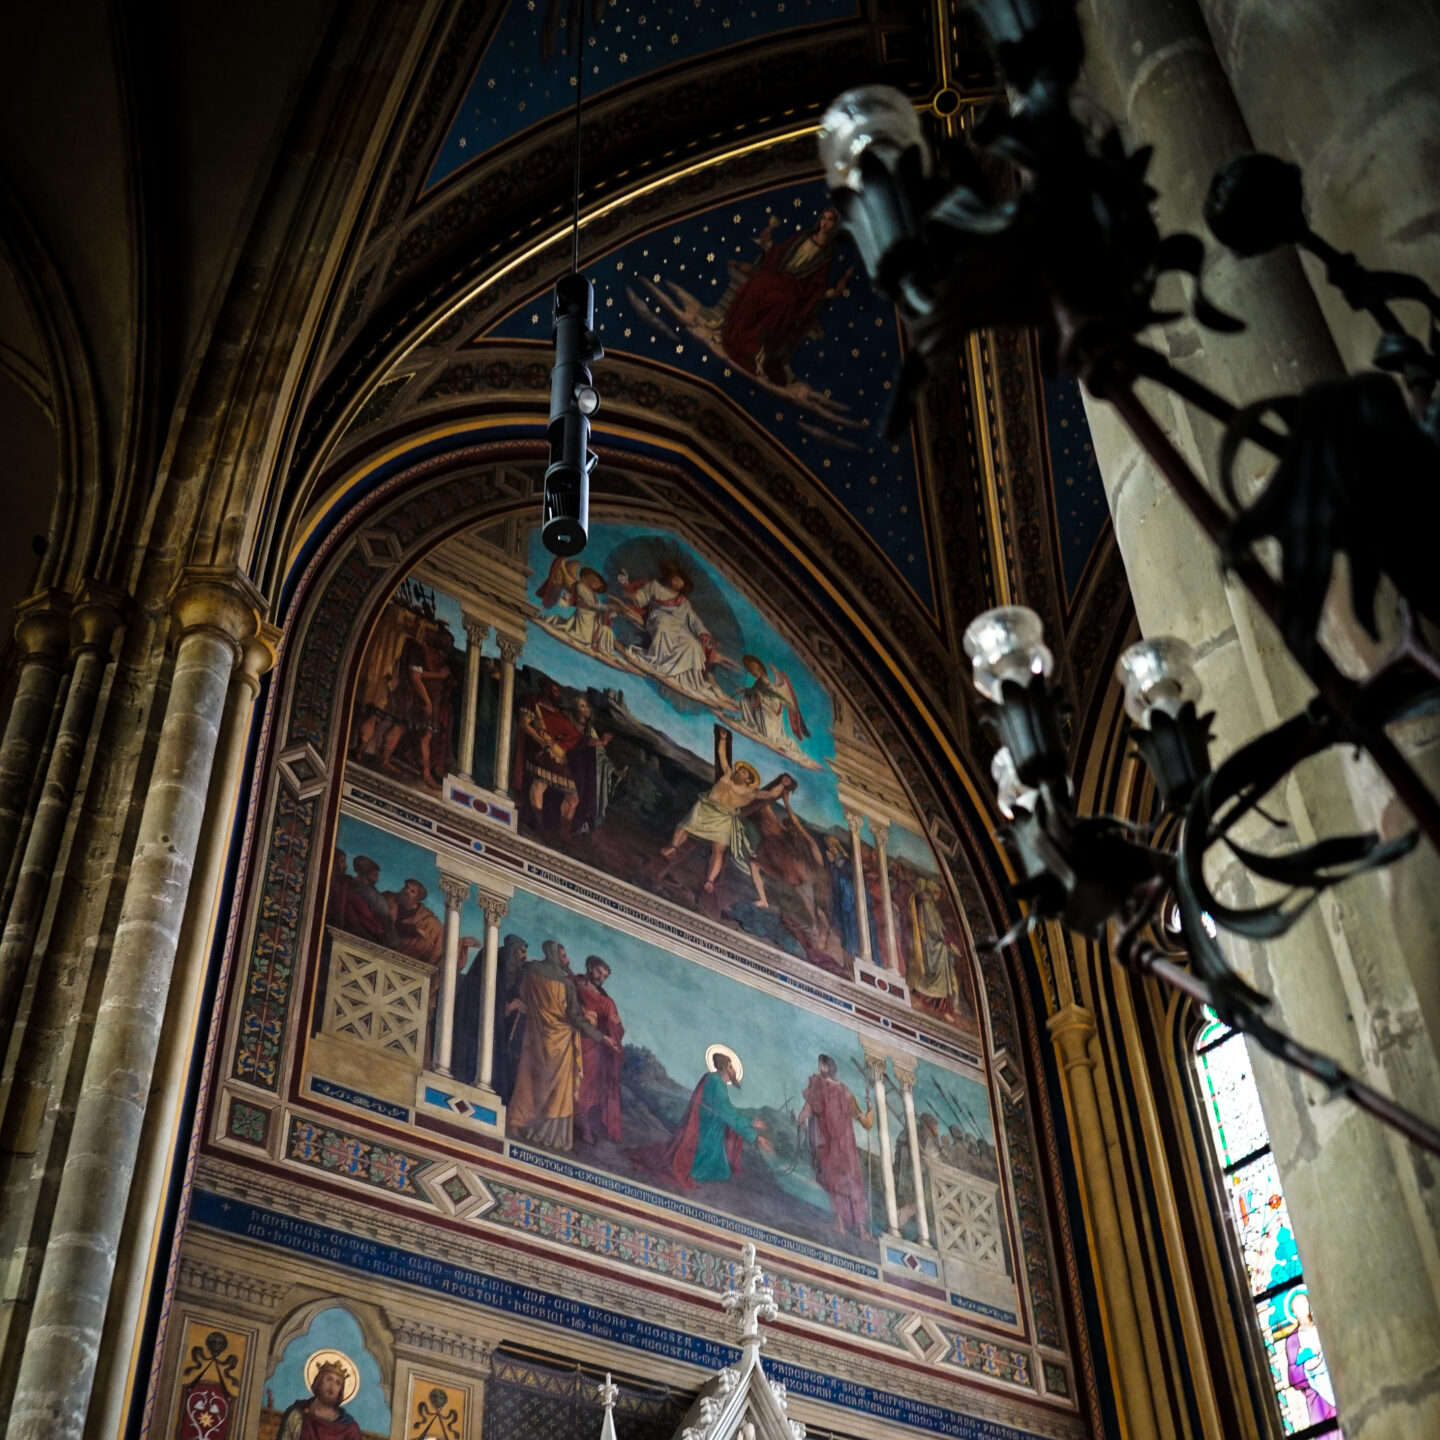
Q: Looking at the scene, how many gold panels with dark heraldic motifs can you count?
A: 2